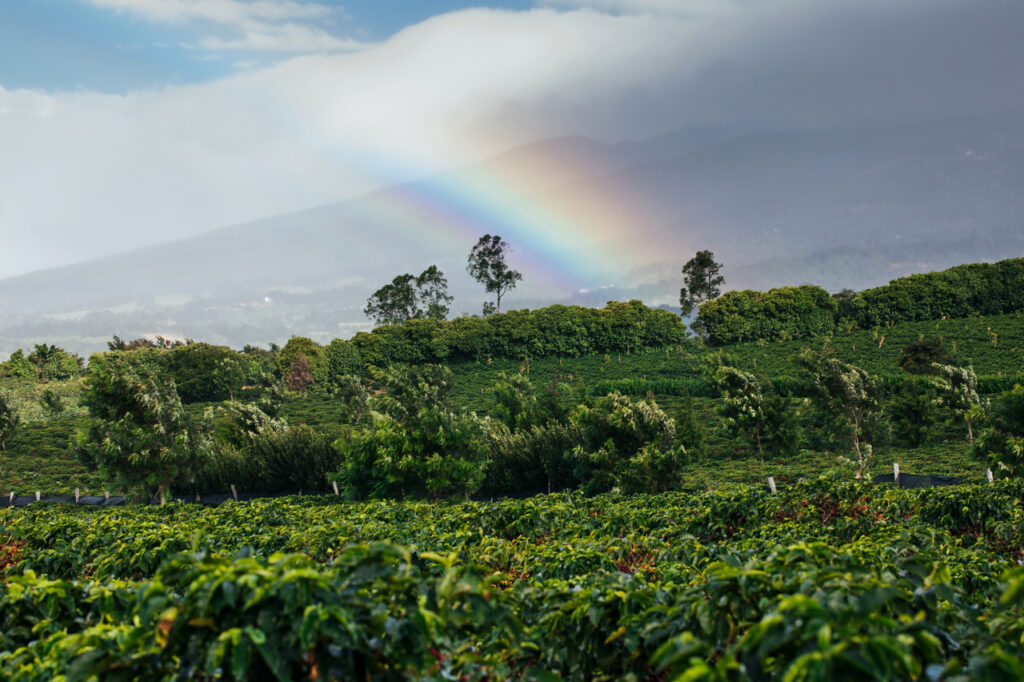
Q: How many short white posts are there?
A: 9